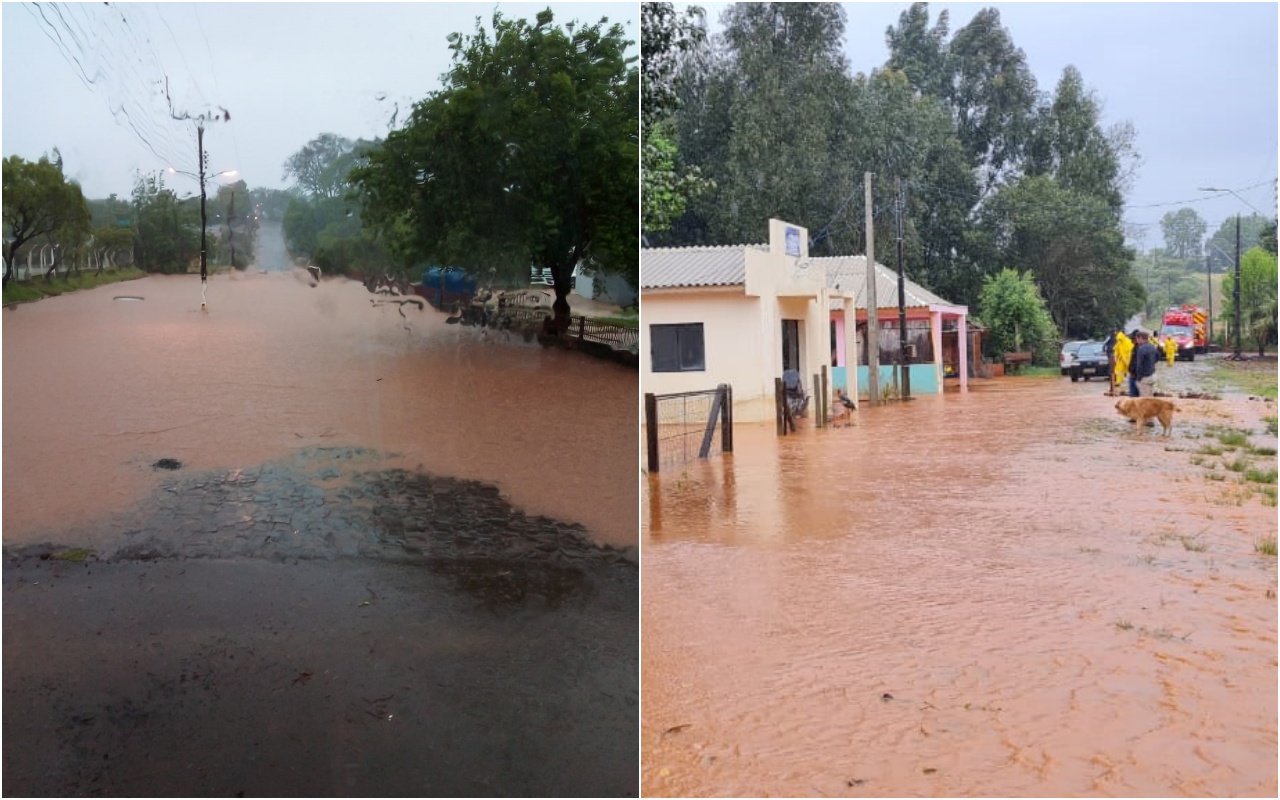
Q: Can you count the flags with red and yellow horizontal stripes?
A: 0